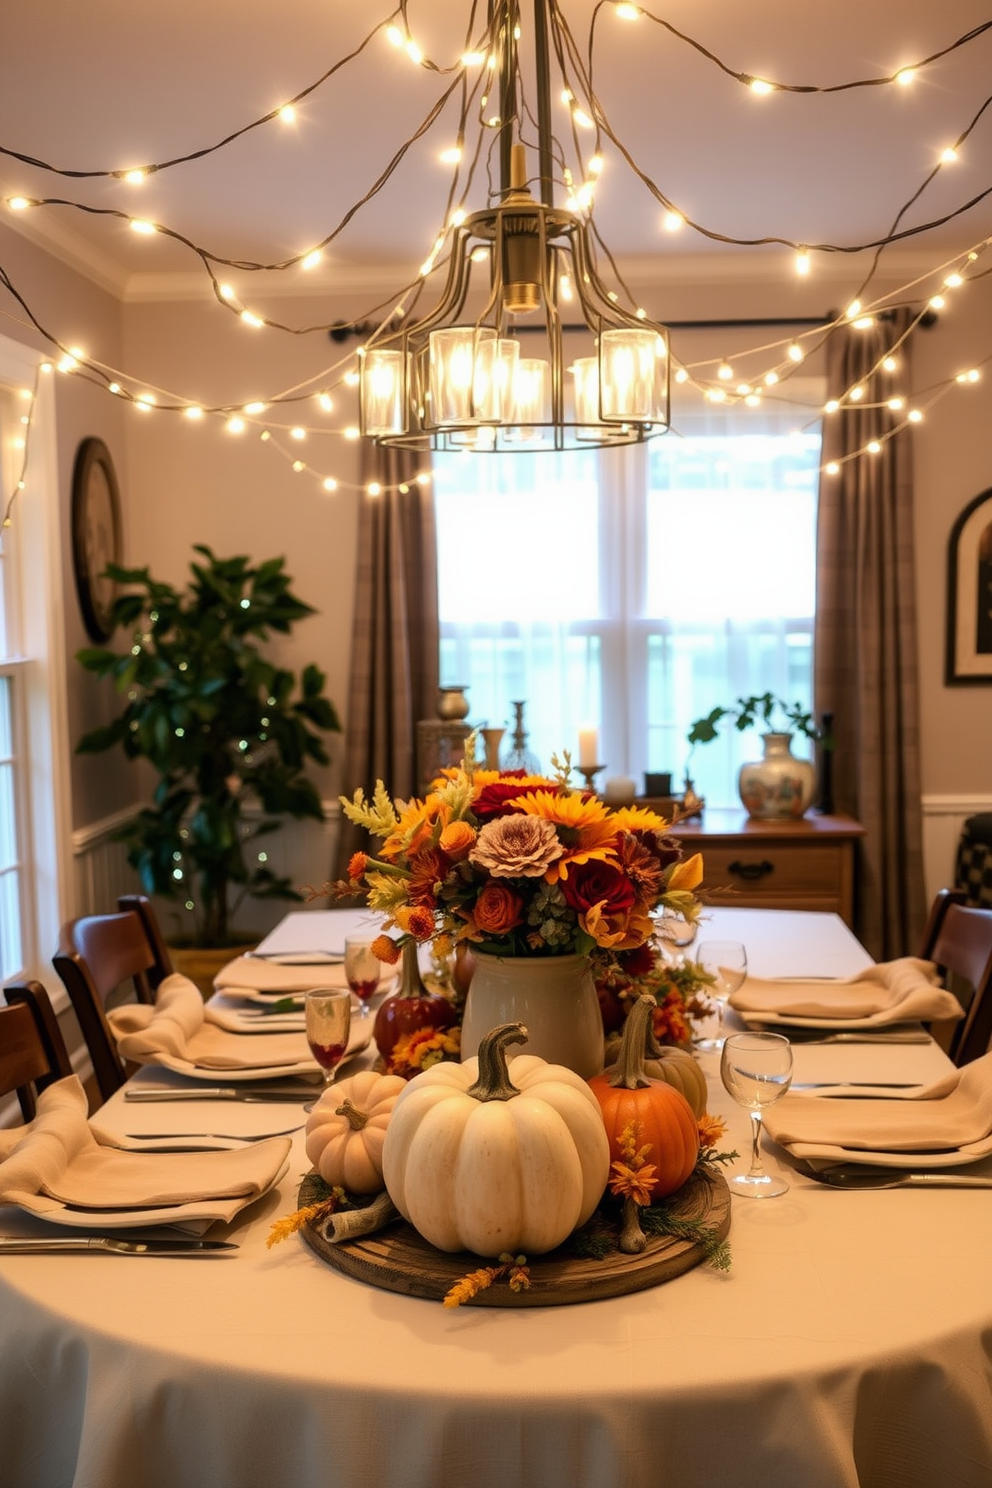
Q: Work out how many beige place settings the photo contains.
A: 5